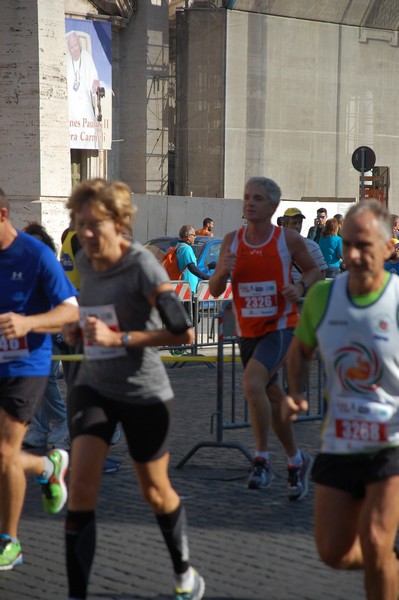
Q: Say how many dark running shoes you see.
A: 2